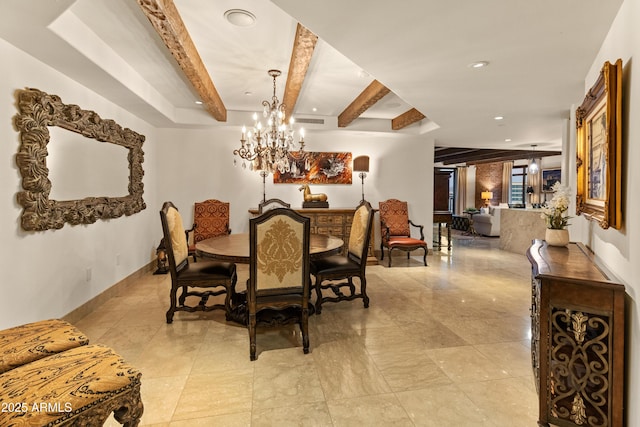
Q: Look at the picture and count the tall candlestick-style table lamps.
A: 2